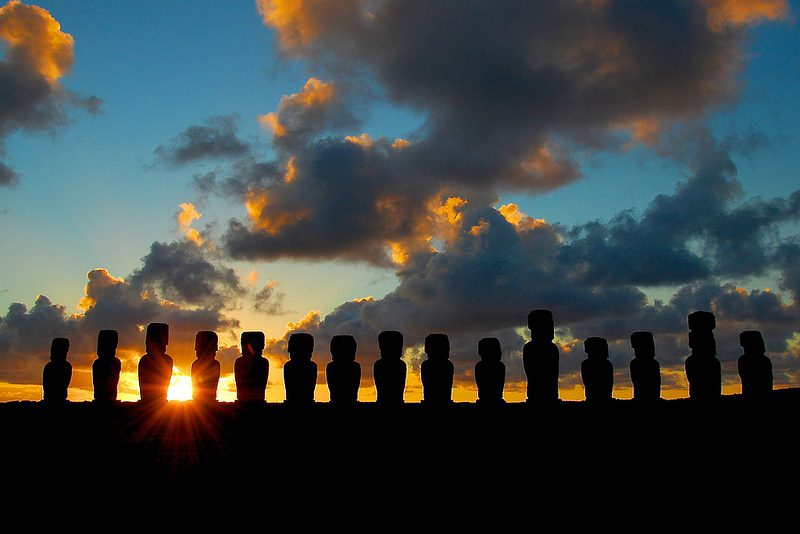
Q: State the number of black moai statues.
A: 15